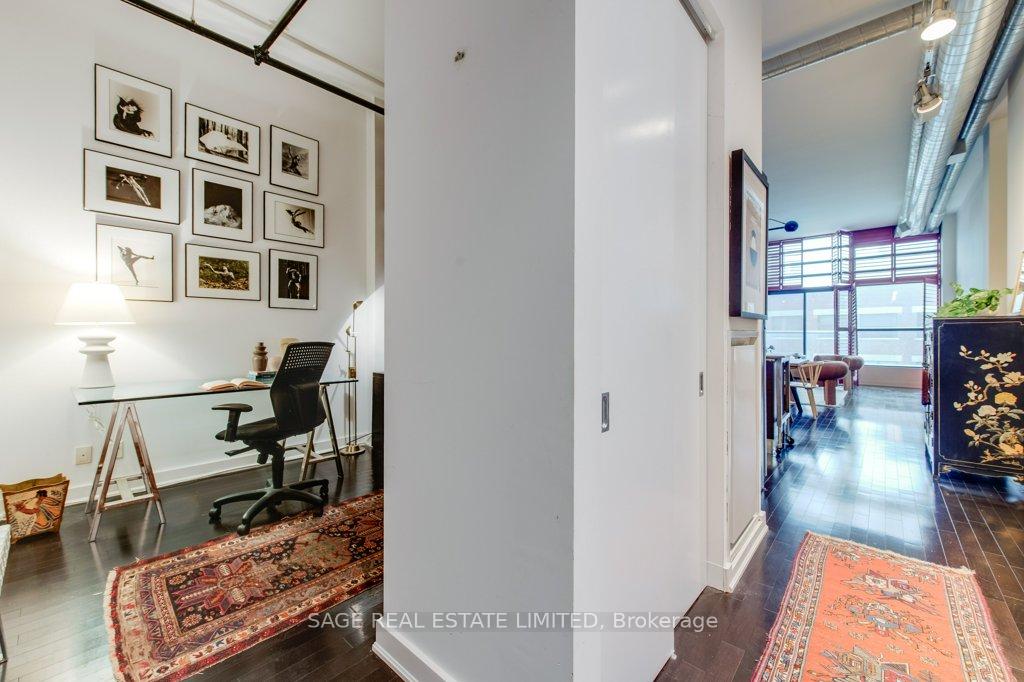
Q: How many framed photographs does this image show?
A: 9